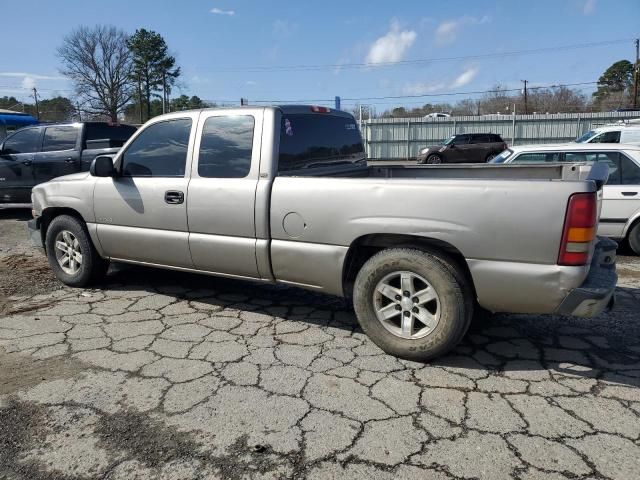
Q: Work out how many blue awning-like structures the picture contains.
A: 1